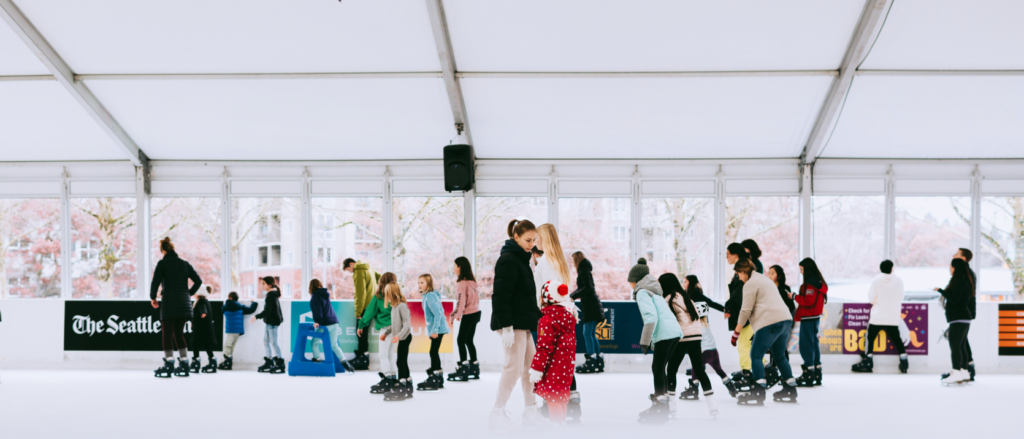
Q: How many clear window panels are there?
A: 13